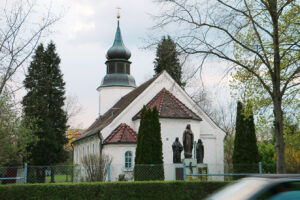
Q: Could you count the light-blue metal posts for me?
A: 4